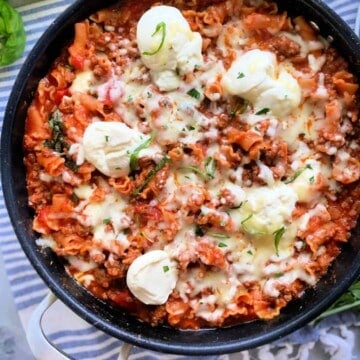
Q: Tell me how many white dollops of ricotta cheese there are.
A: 5